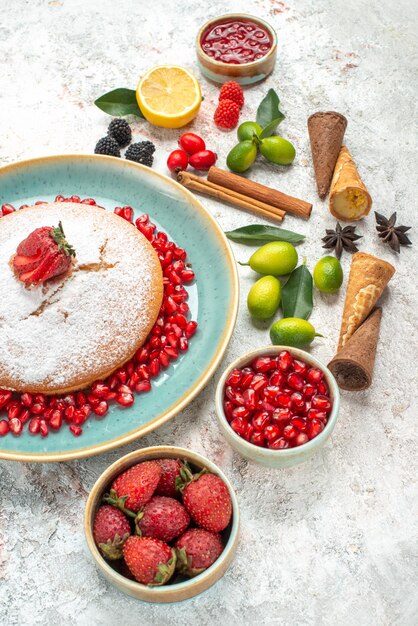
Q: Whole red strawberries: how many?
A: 7